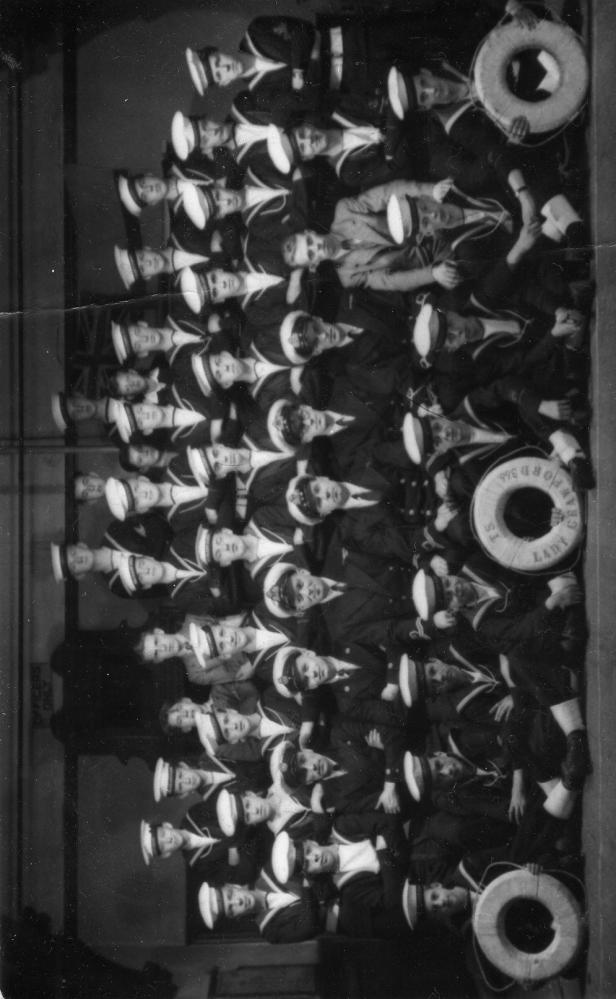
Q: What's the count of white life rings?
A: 3